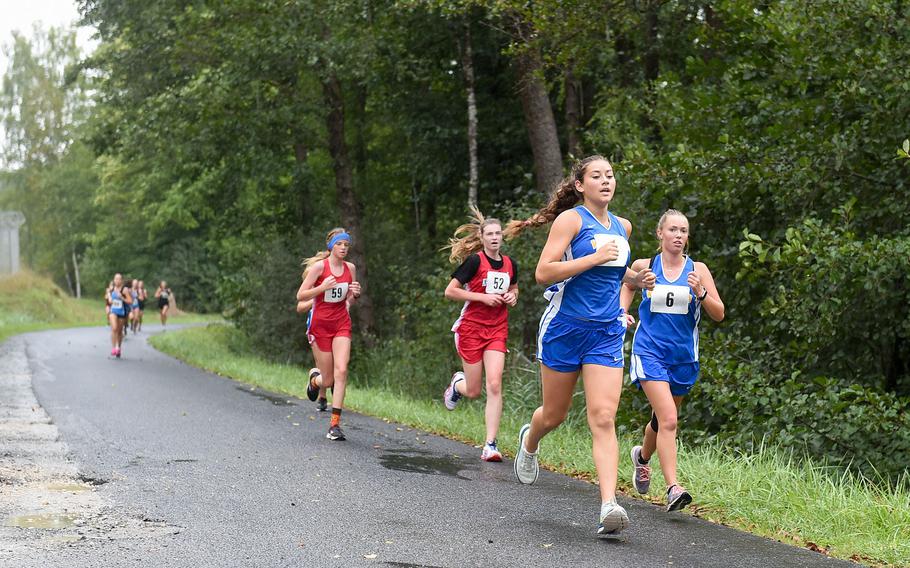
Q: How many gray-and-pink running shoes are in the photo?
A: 2